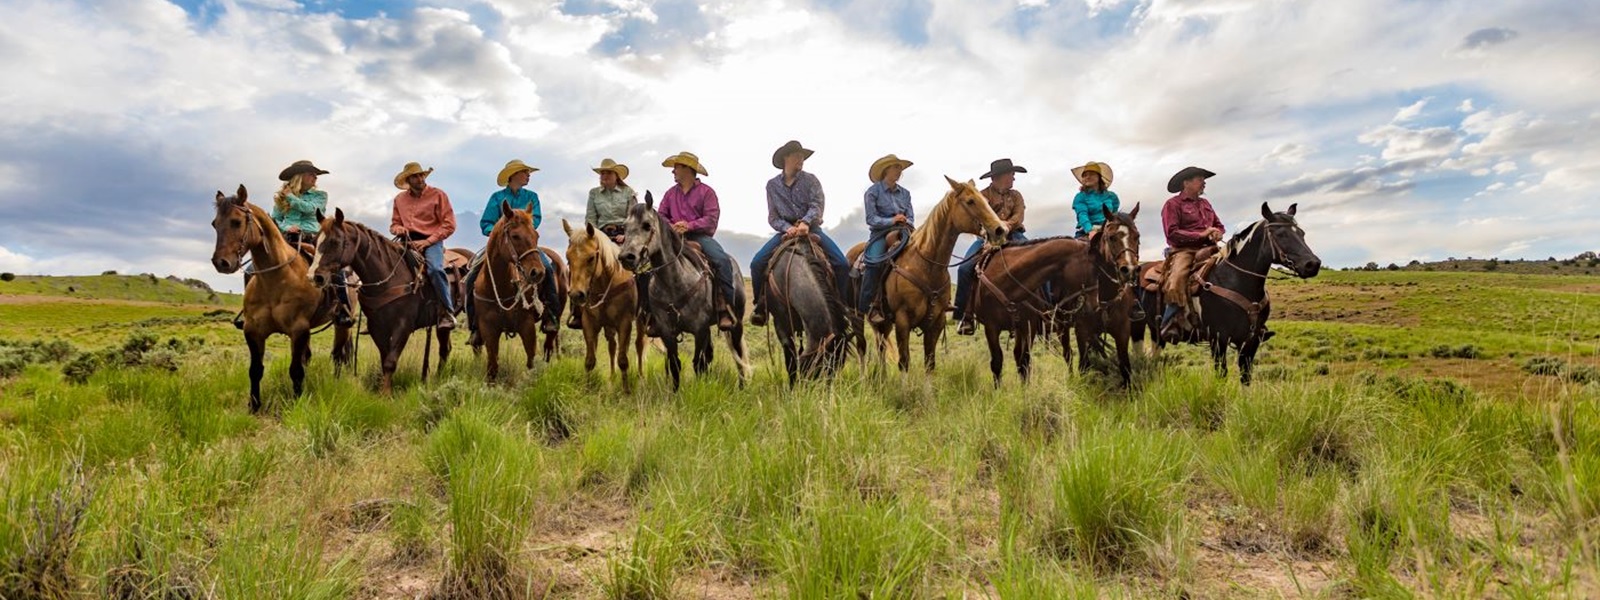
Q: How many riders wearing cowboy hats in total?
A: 10